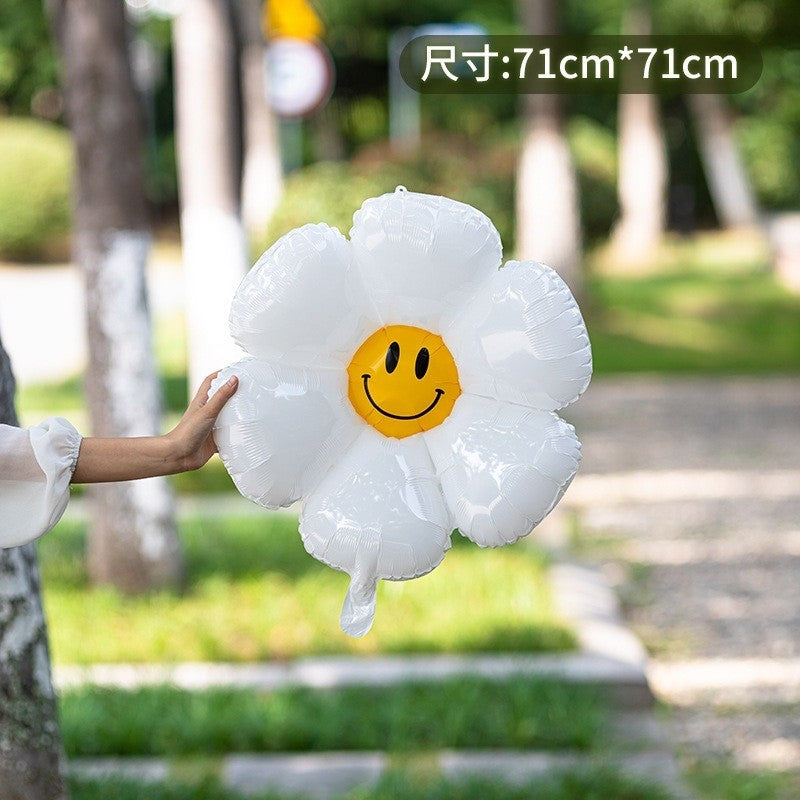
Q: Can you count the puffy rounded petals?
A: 6